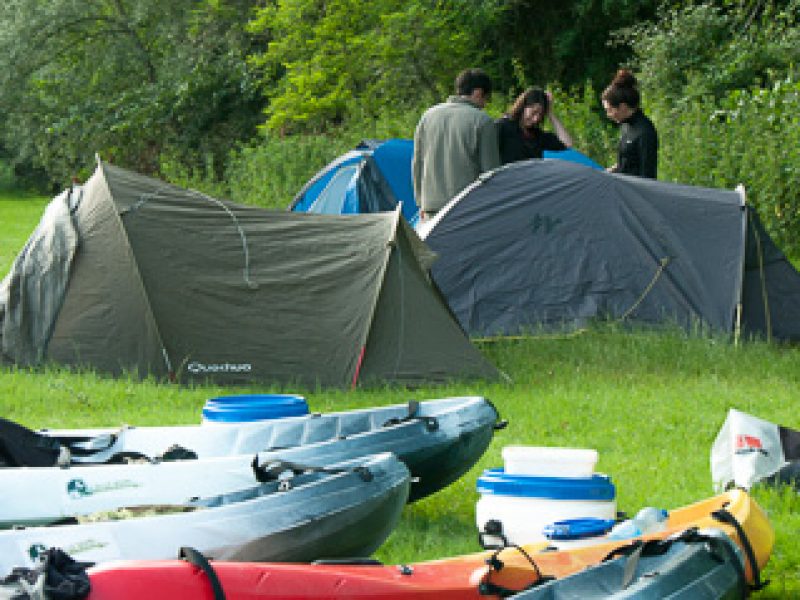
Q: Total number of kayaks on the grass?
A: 4